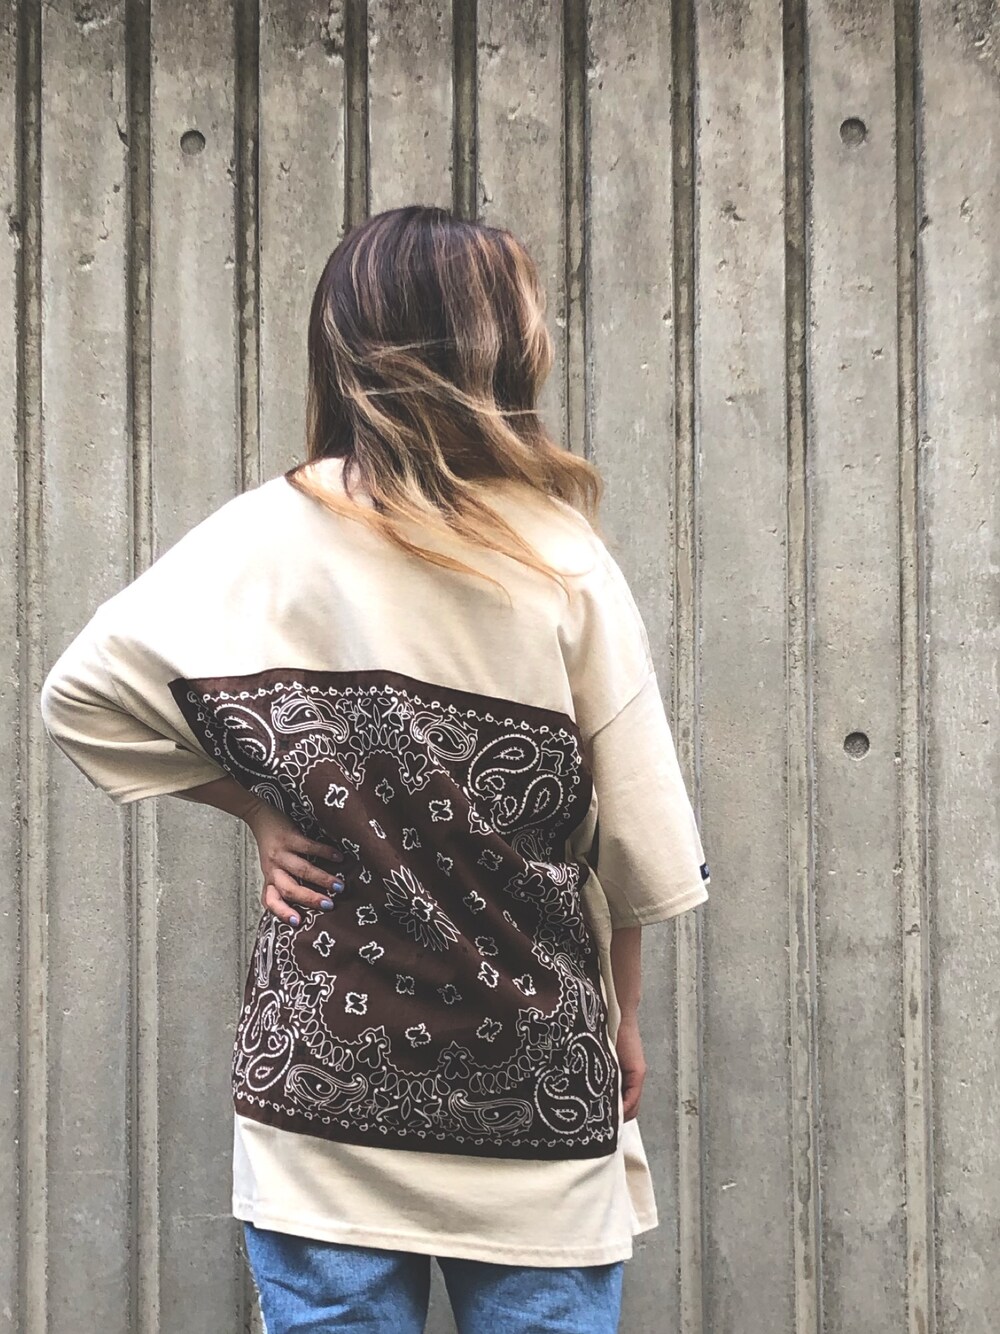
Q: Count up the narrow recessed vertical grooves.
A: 9